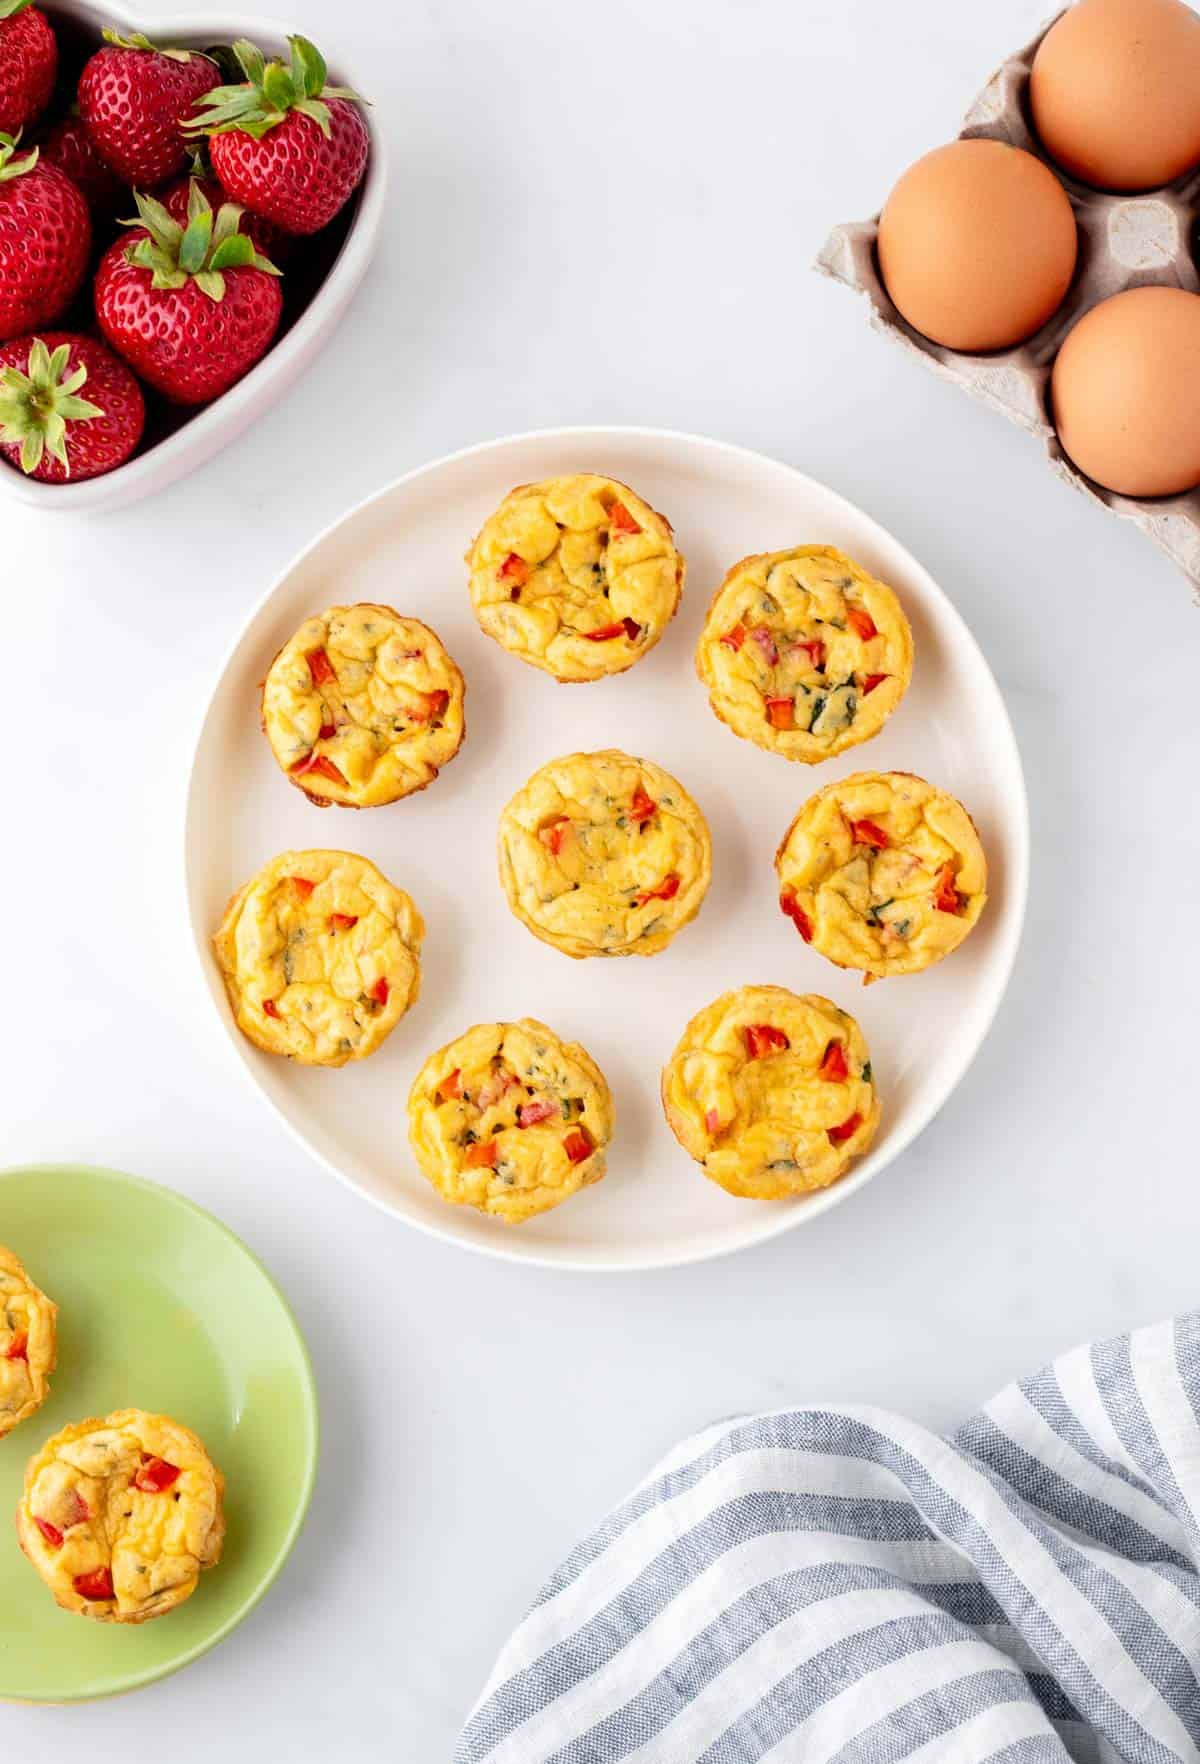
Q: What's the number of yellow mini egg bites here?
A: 10